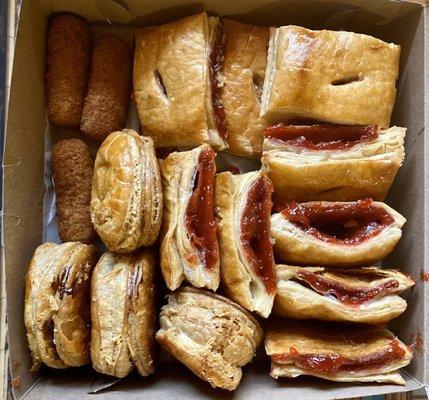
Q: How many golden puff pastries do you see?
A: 13